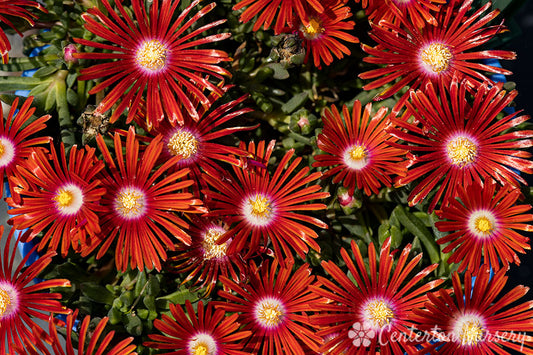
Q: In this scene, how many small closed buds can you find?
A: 3